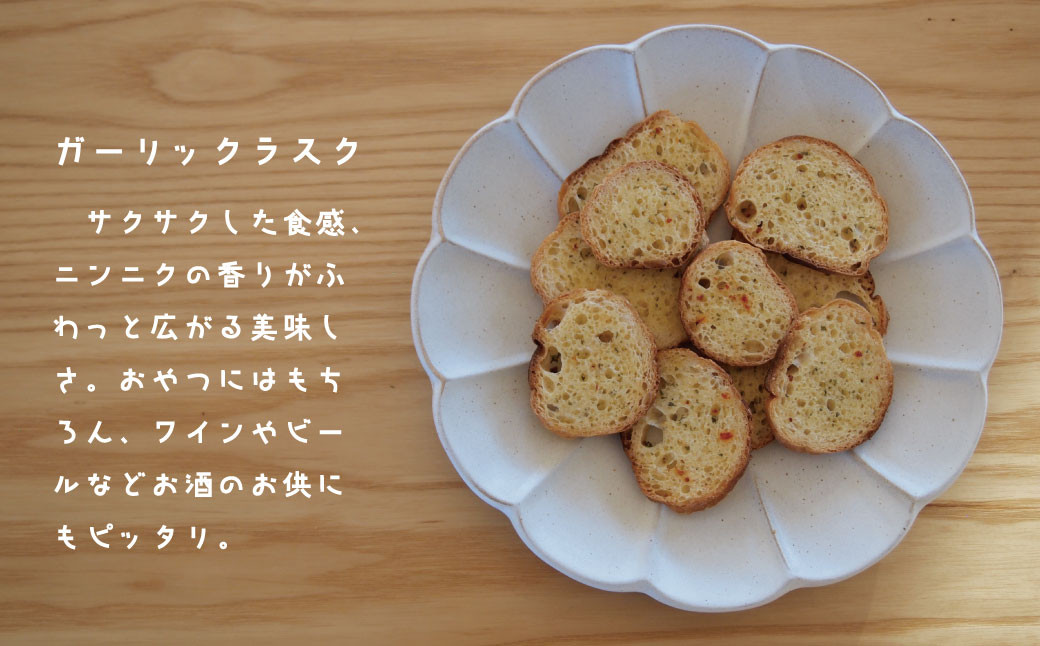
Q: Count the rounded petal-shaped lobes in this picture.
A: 12